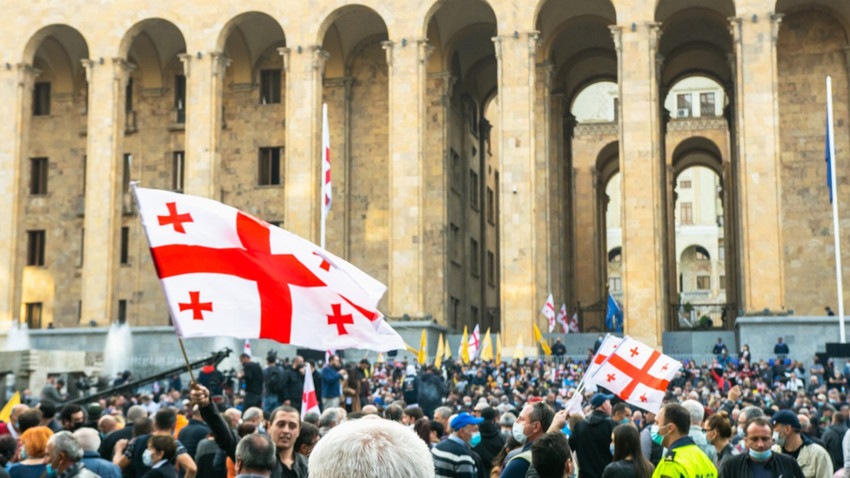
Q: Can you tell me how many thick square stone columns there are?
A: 8